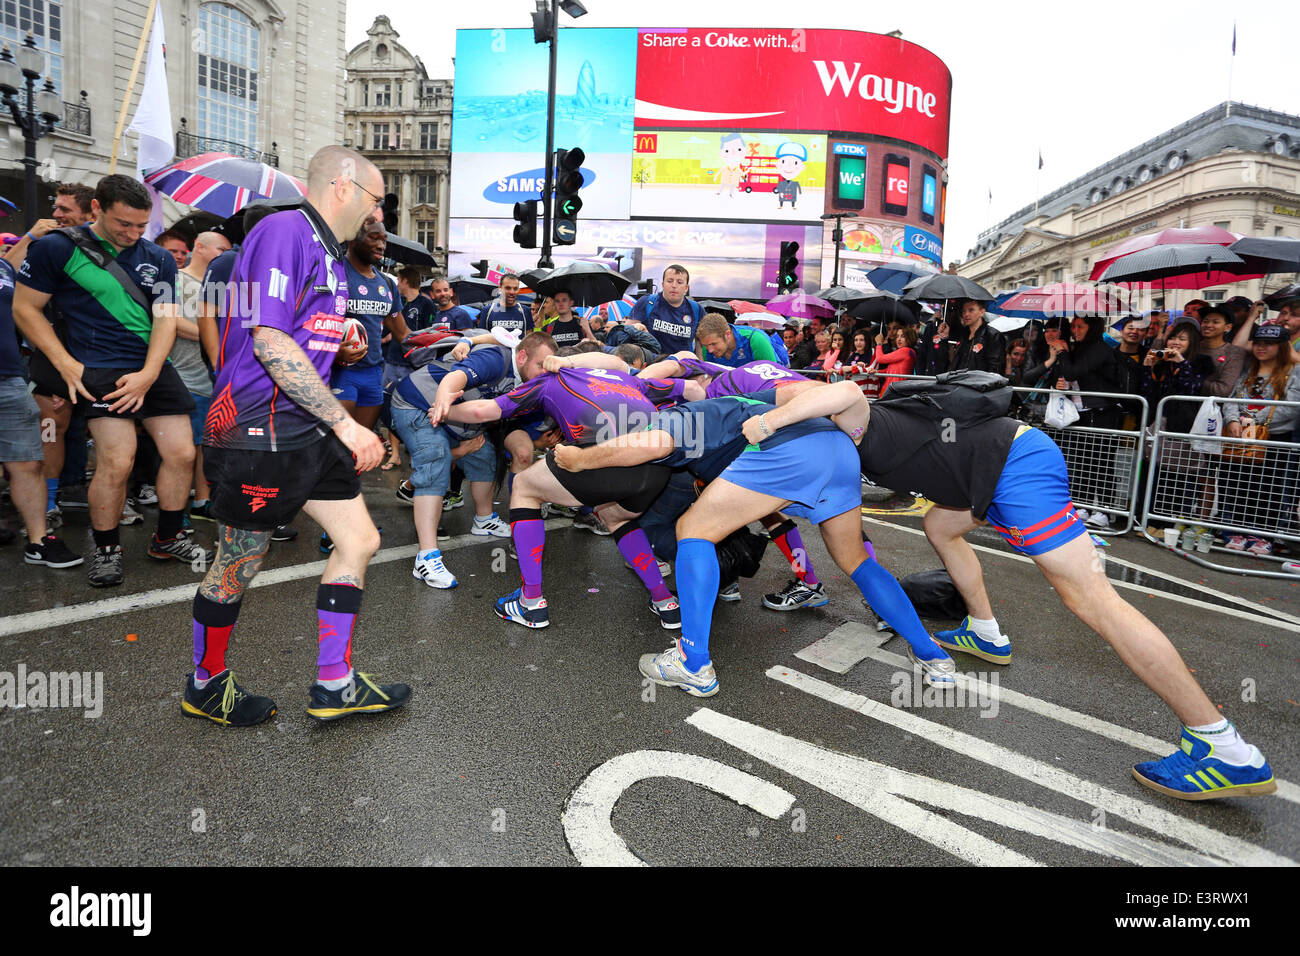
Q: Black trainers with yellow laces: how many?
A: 2